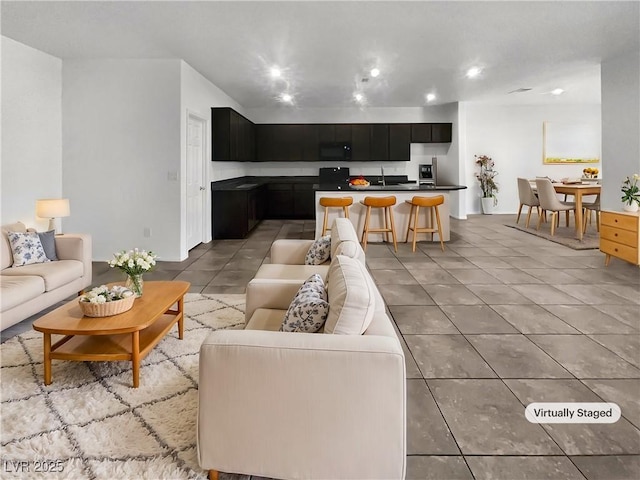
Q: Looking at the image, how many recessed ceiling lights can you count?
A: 7